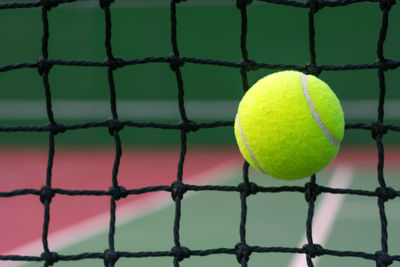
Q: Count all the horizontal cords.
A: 5